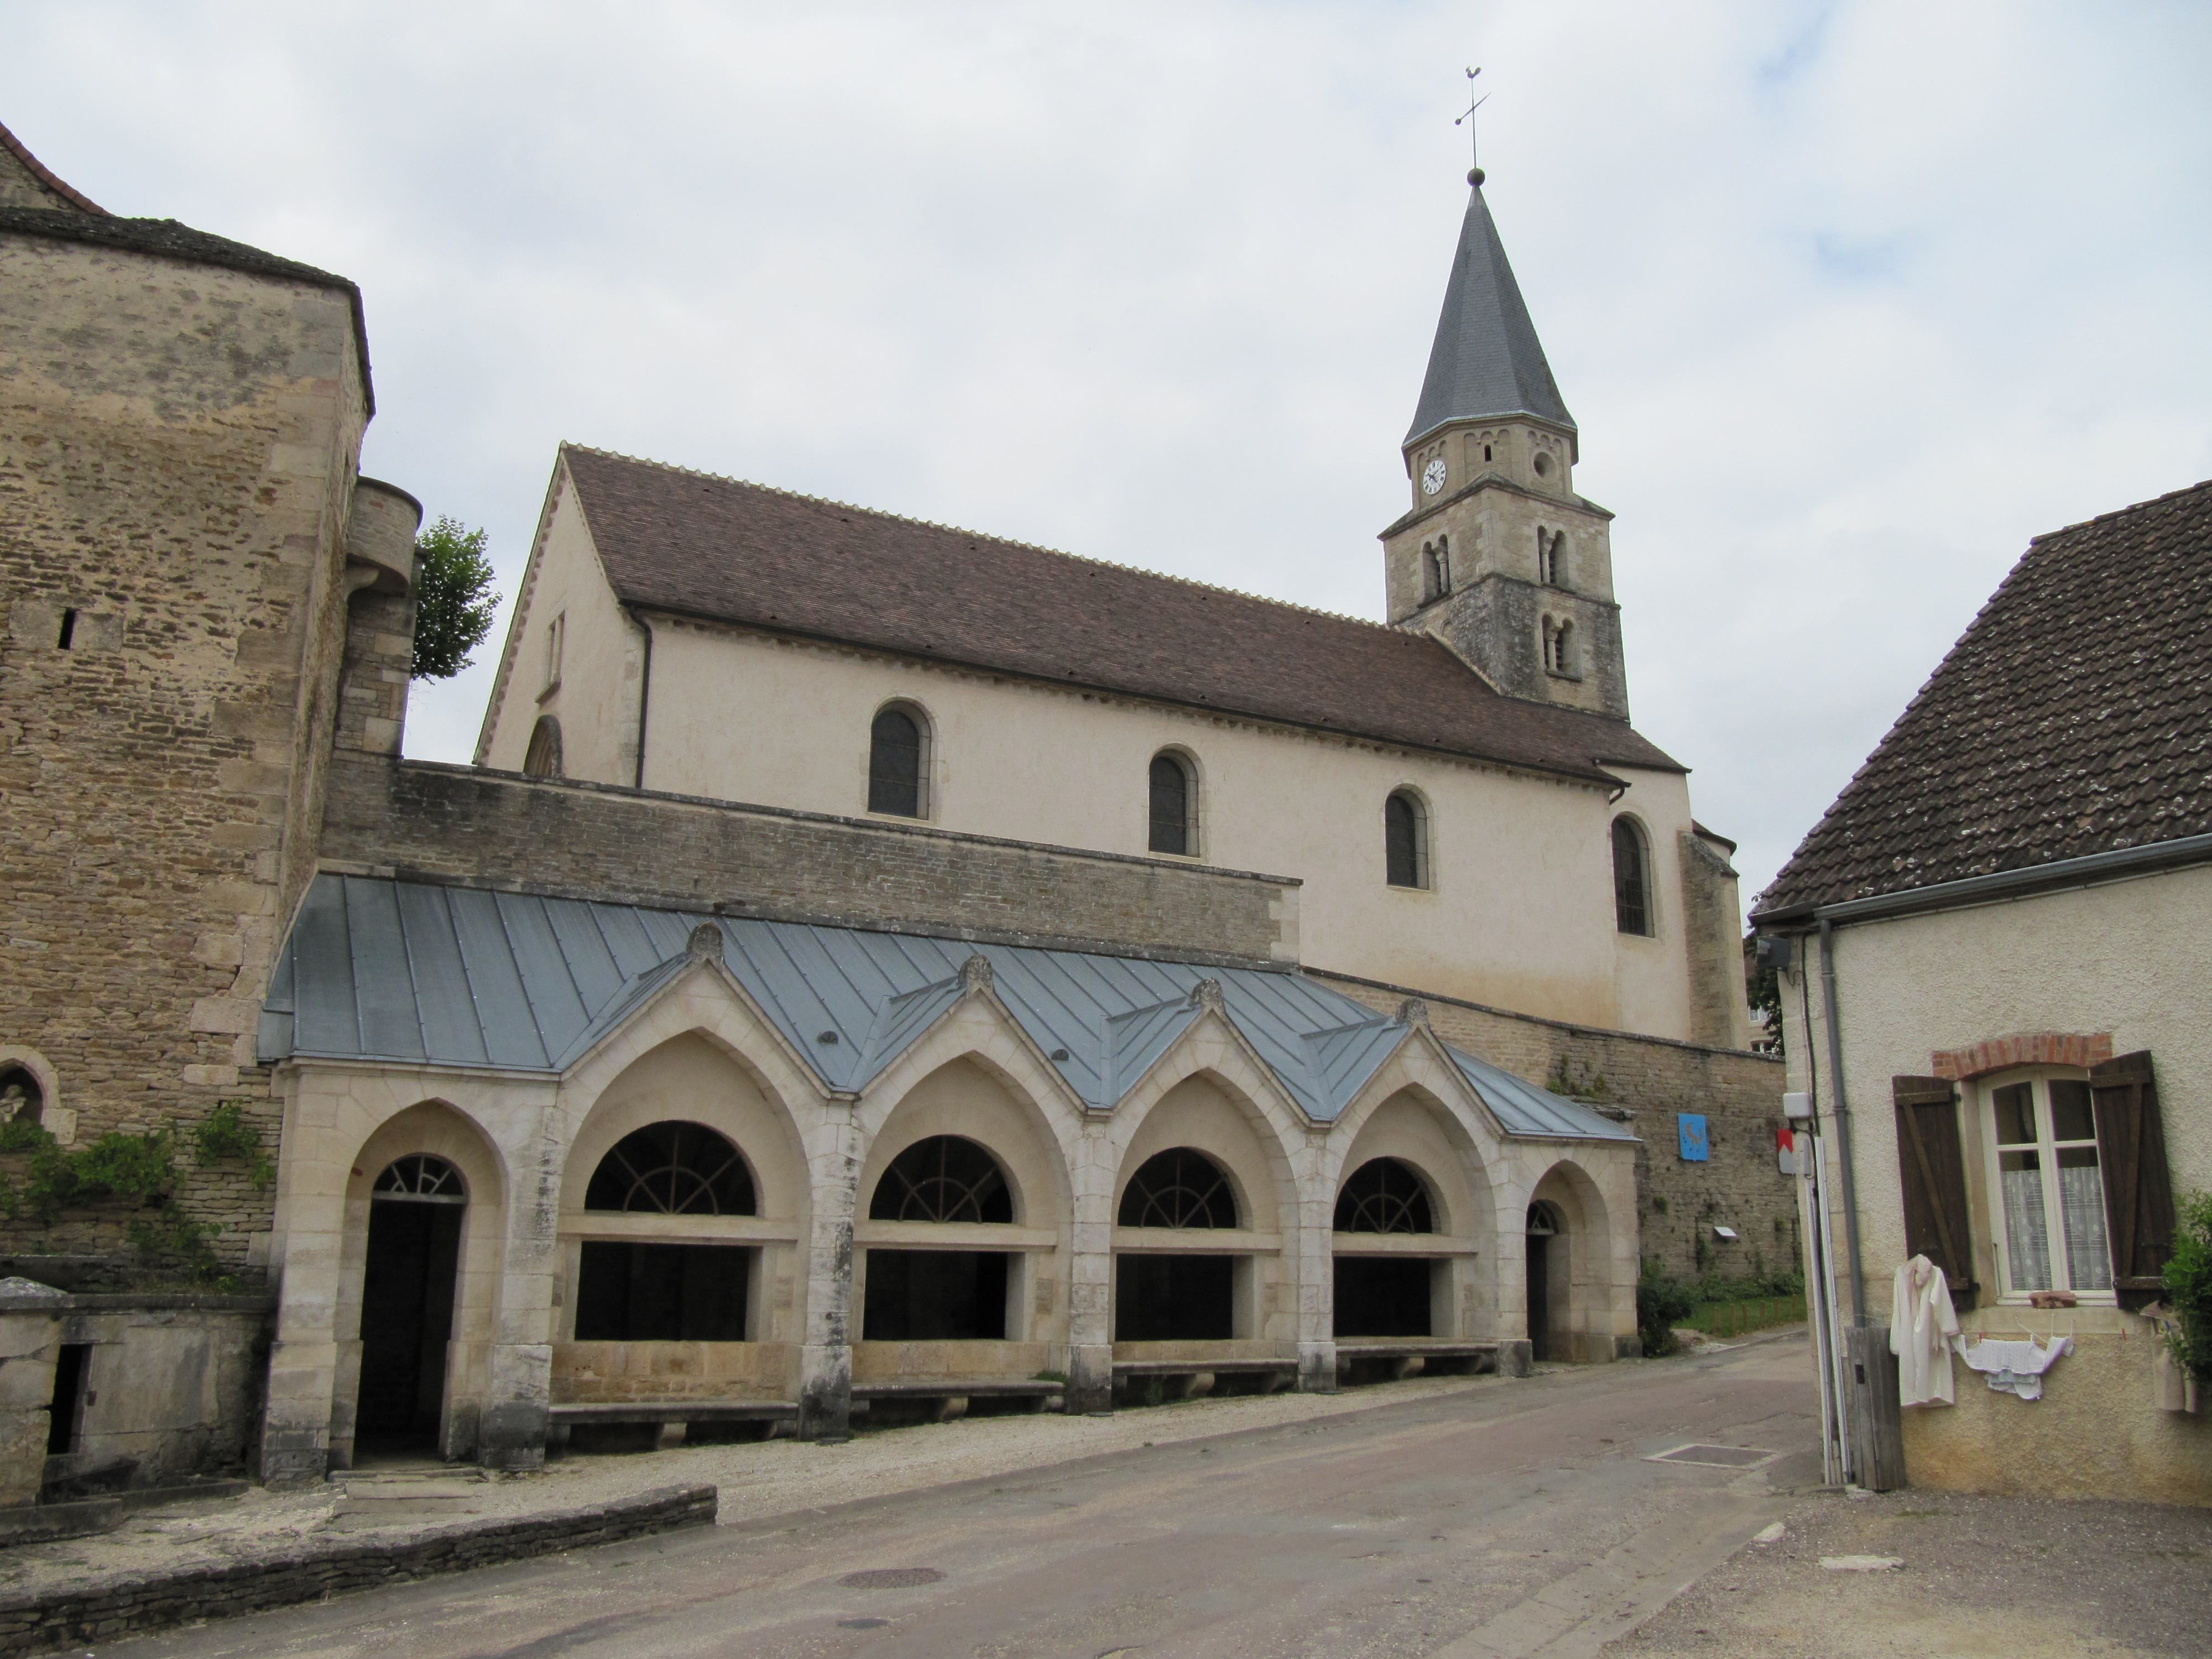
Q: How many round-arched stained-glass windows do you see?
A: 4